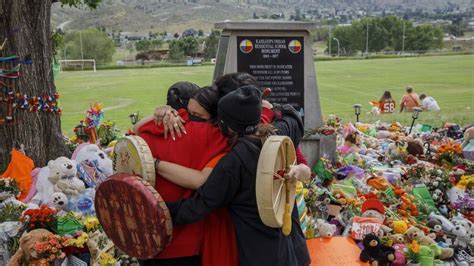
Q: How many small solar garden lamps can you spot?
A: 3